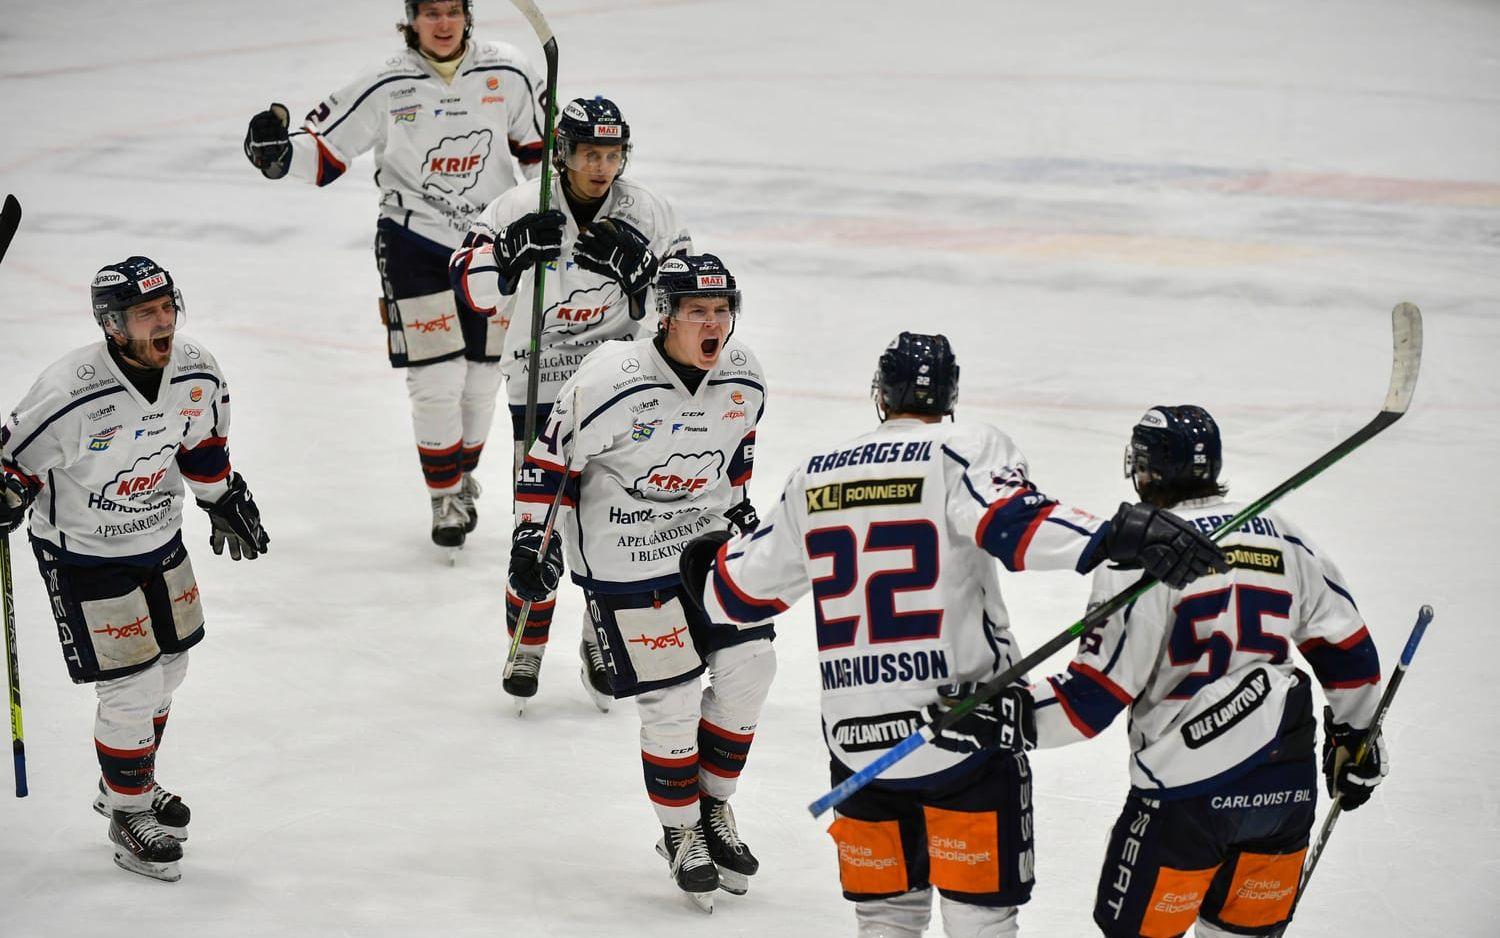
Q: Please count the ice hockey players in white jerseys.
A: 6